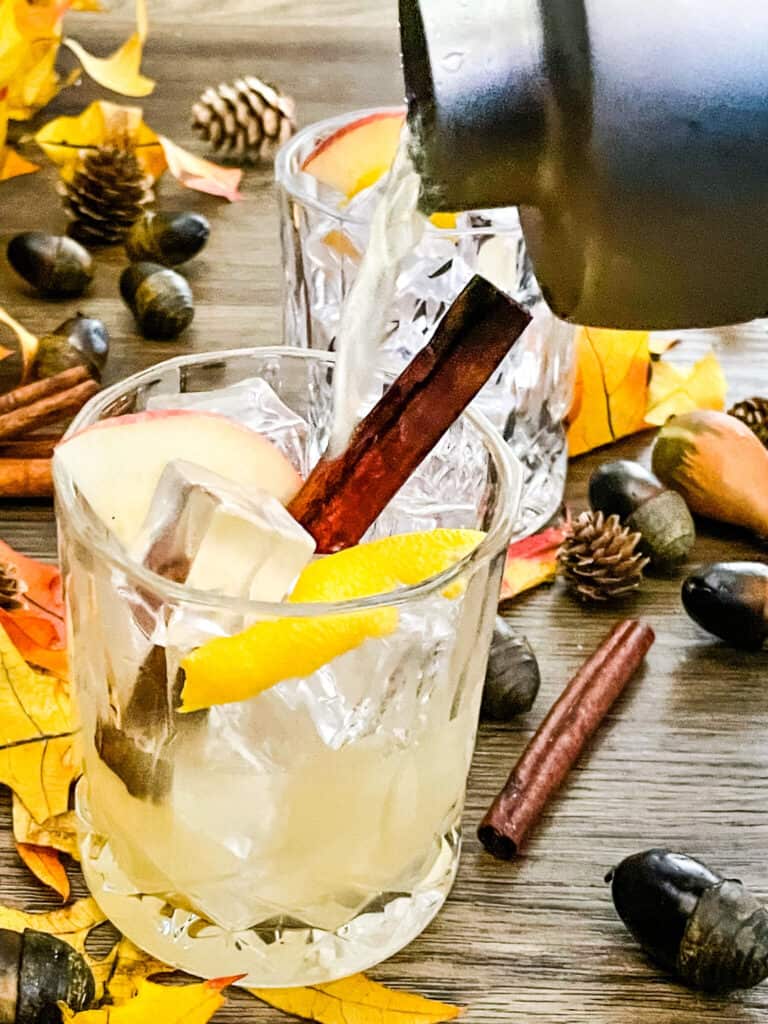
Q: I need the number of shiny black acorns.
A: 9